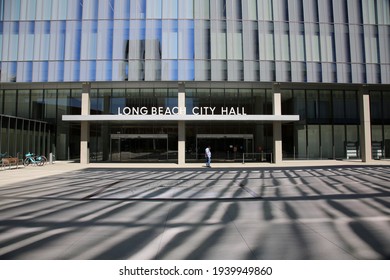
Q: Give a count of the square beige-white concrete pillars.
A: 4